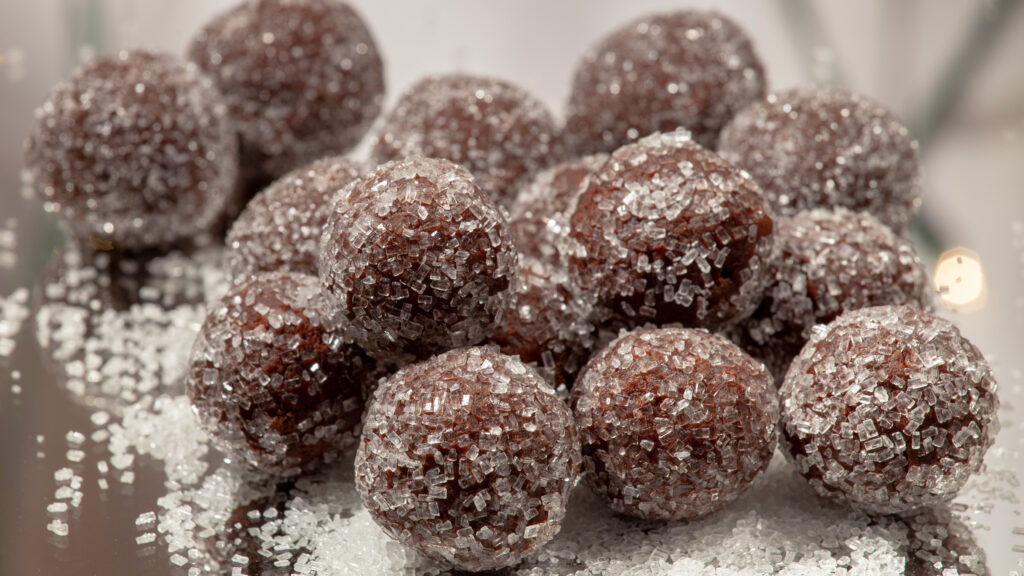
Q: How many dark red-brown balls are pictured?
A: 15